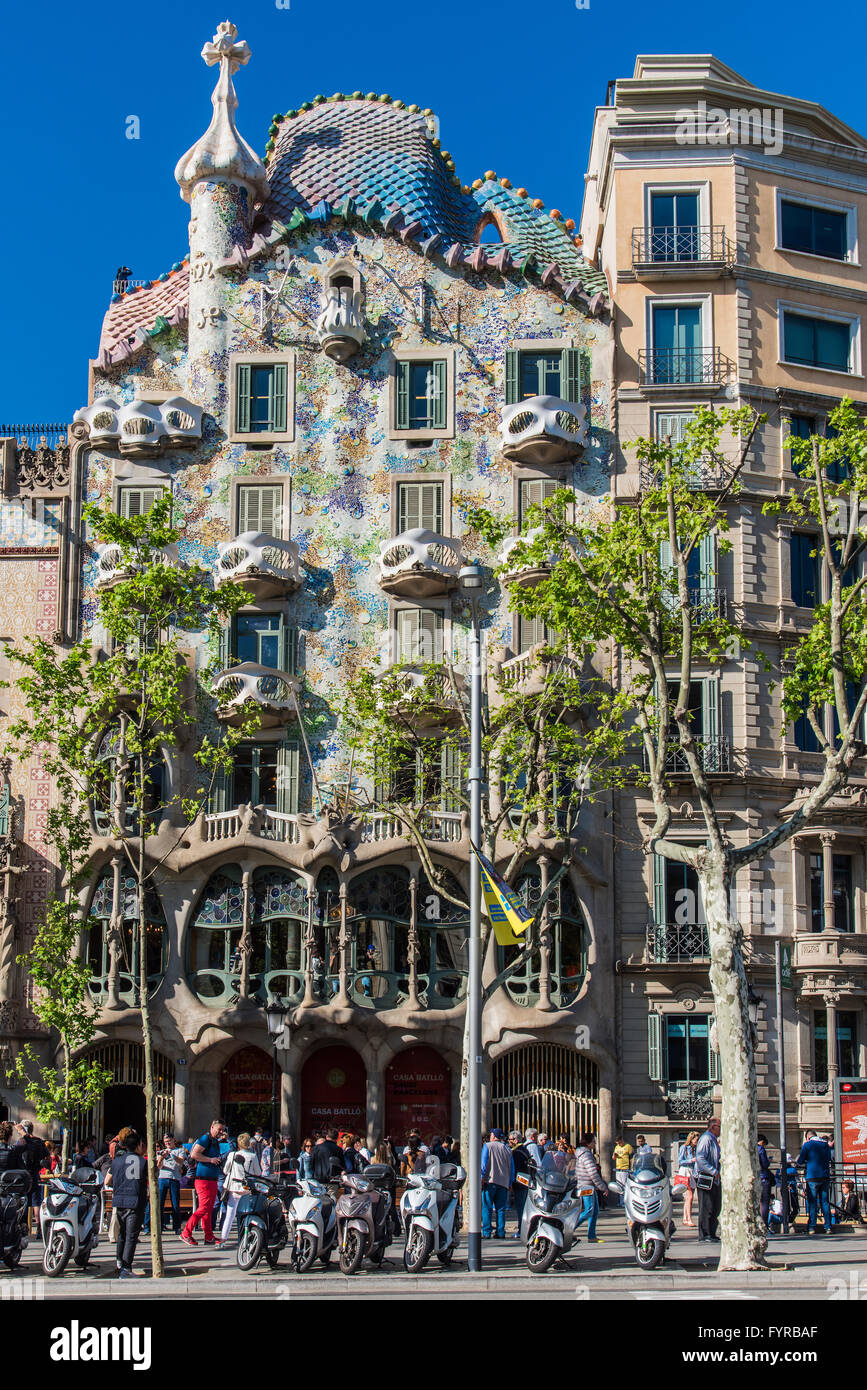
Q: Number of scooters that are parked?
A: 8